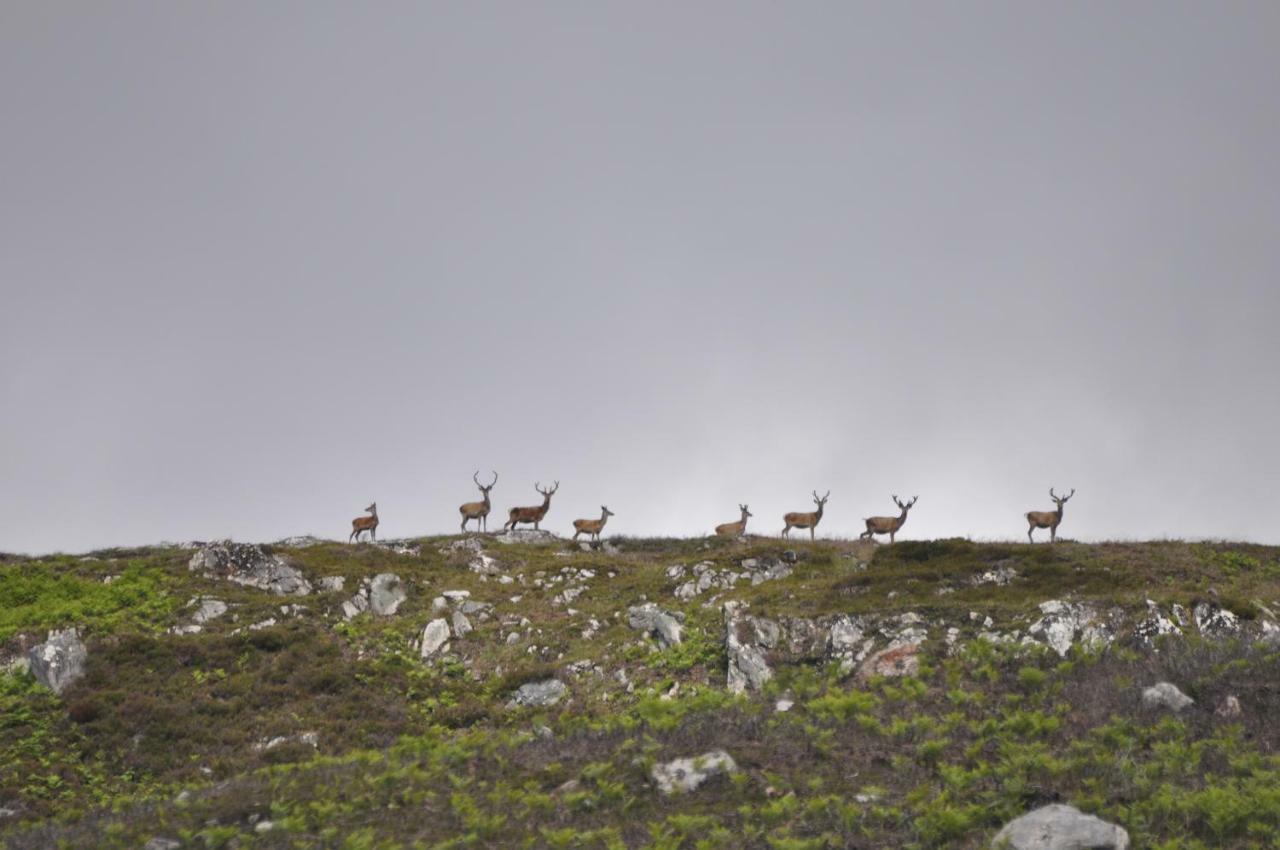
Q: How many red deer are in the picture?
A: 8